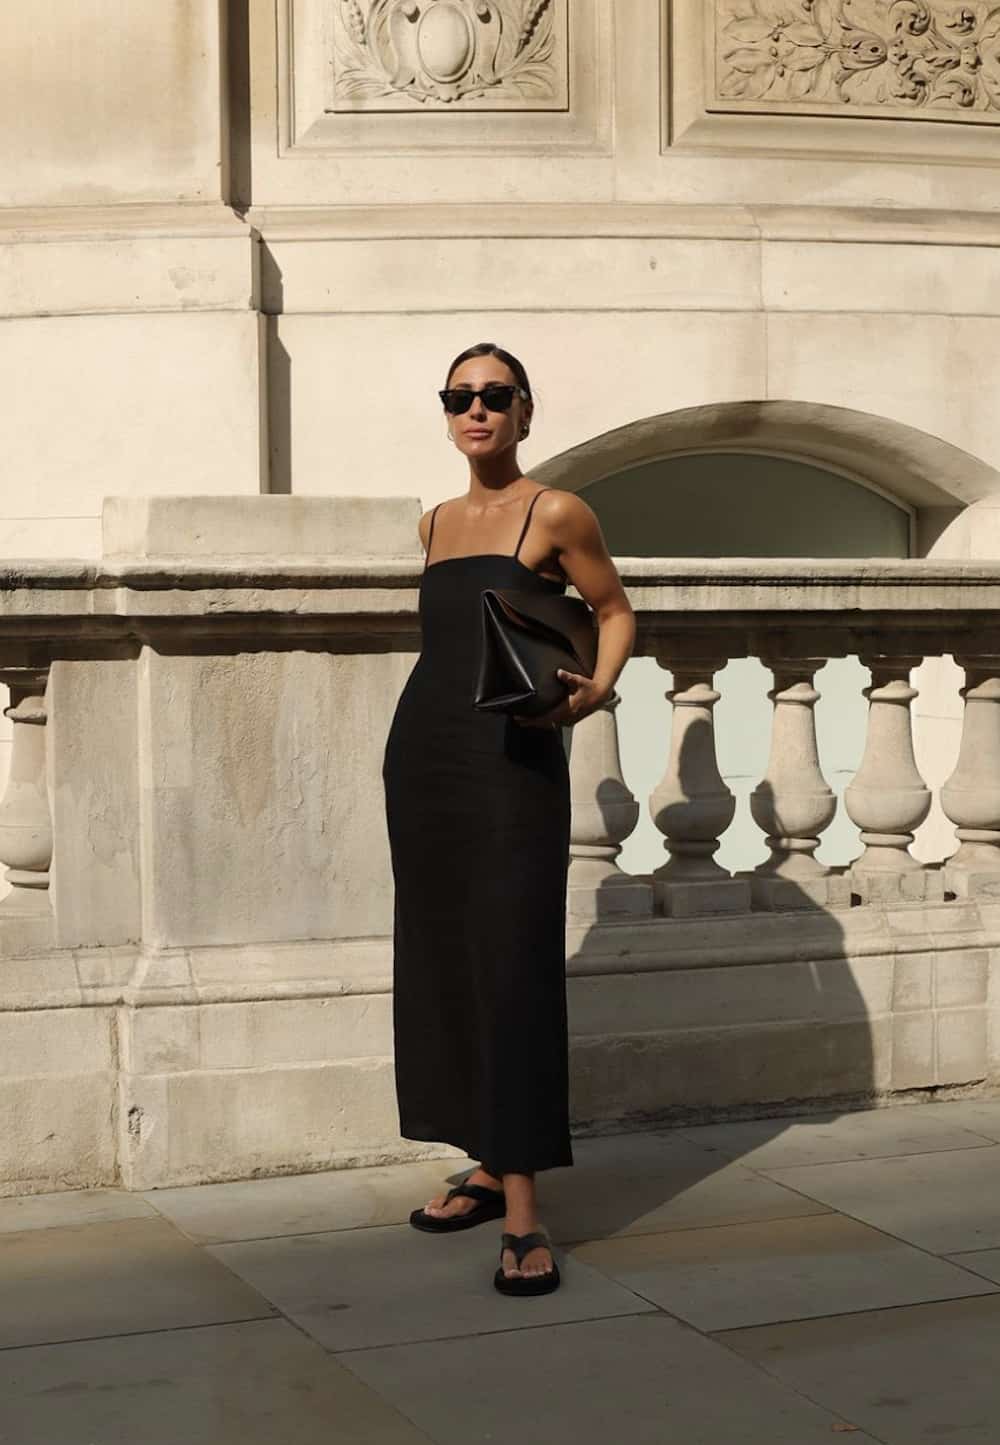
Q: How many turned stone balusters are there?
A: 6